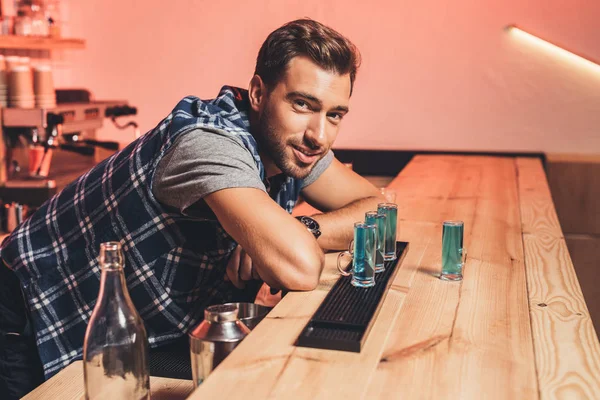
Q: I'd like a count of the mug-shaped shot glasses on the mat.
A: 3